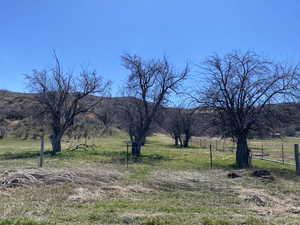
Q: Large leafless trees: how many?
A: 3